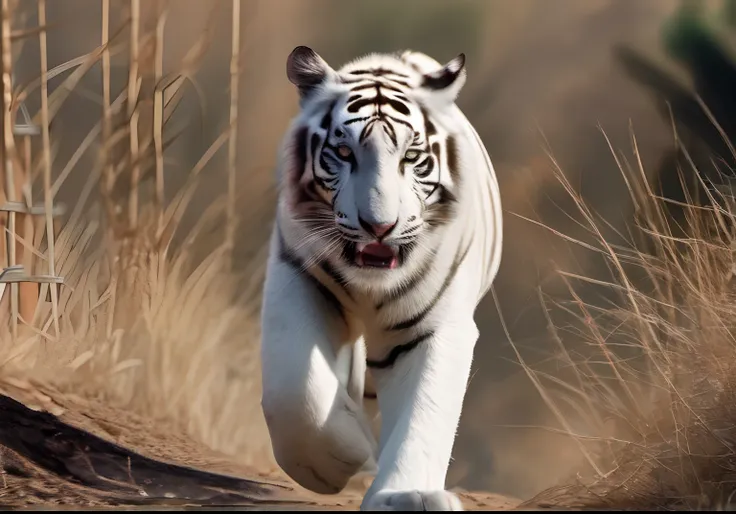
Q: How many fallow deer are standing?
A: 0